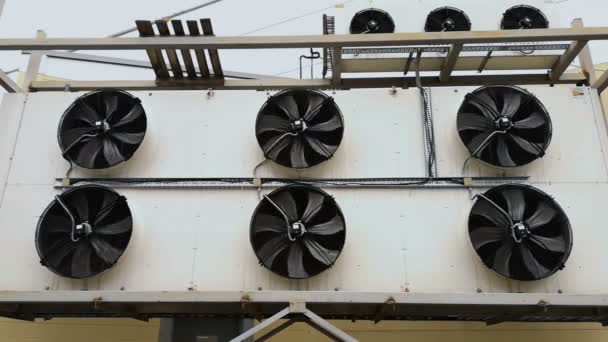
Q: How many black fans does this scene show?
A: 9